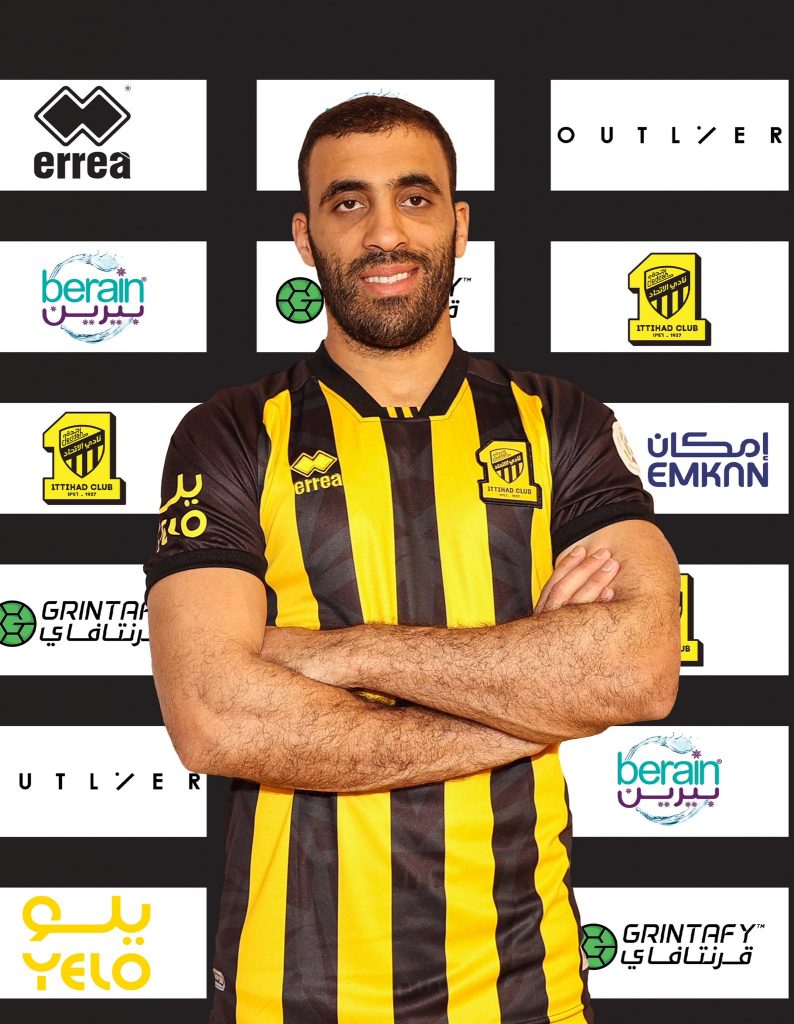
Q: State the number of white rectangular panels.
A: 14